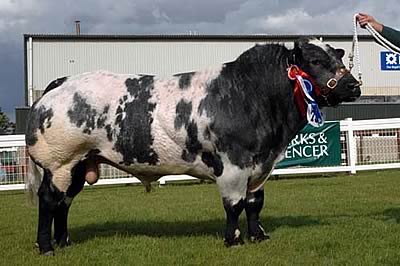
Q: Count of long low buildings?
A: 1